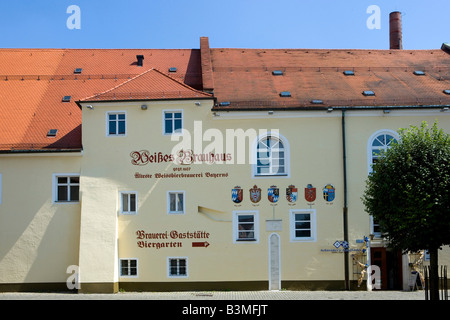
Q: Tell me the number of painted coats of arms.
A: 6